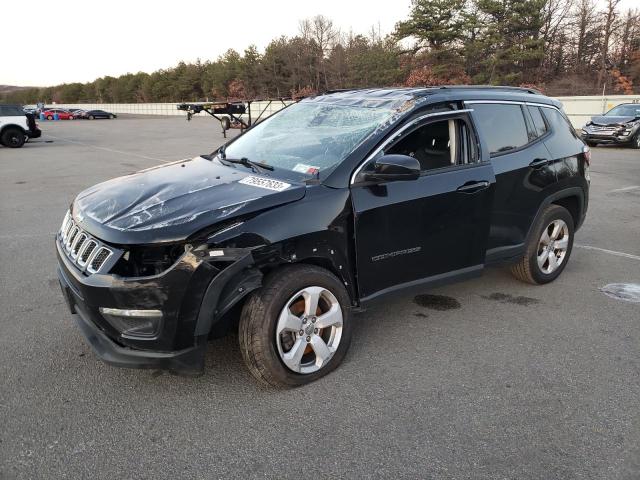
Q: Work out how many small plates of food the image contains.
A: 0